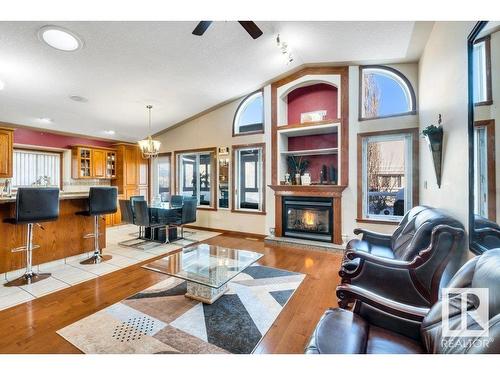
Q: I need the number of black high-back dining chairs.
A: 6